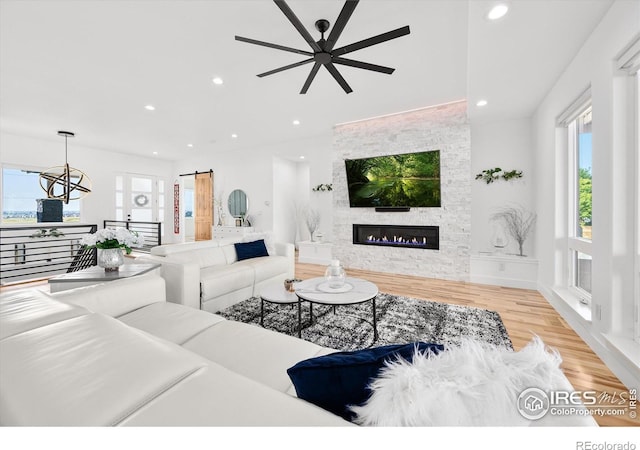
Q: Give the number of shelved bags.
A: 0